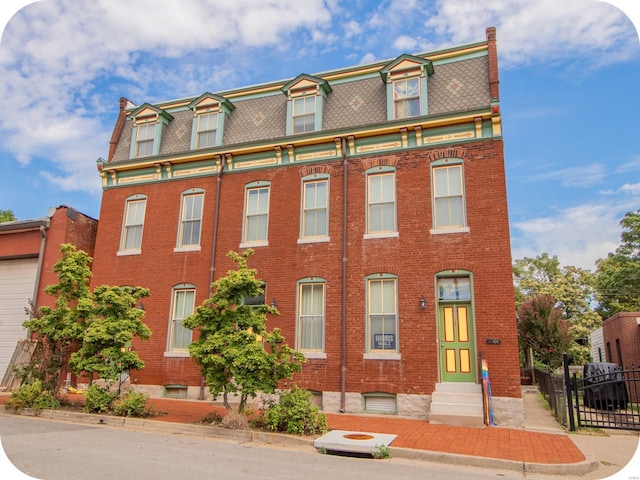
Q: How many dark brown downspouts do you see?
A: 2